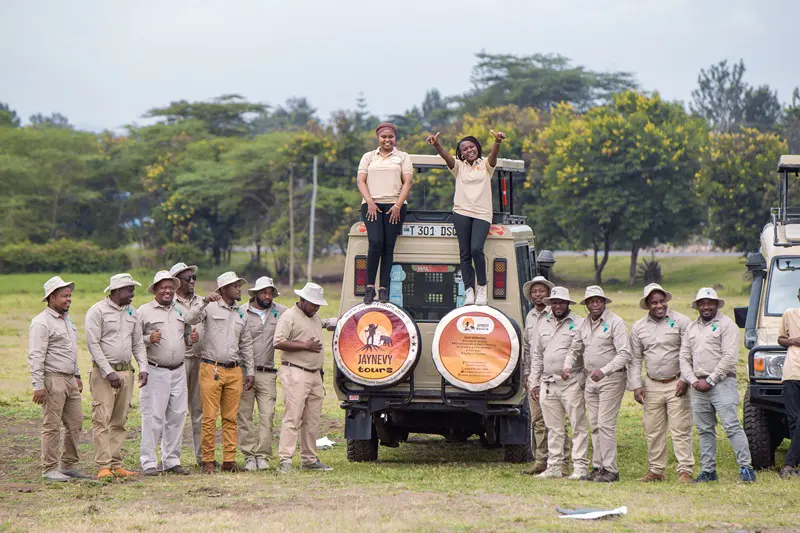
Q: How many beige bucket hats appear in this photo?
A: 12